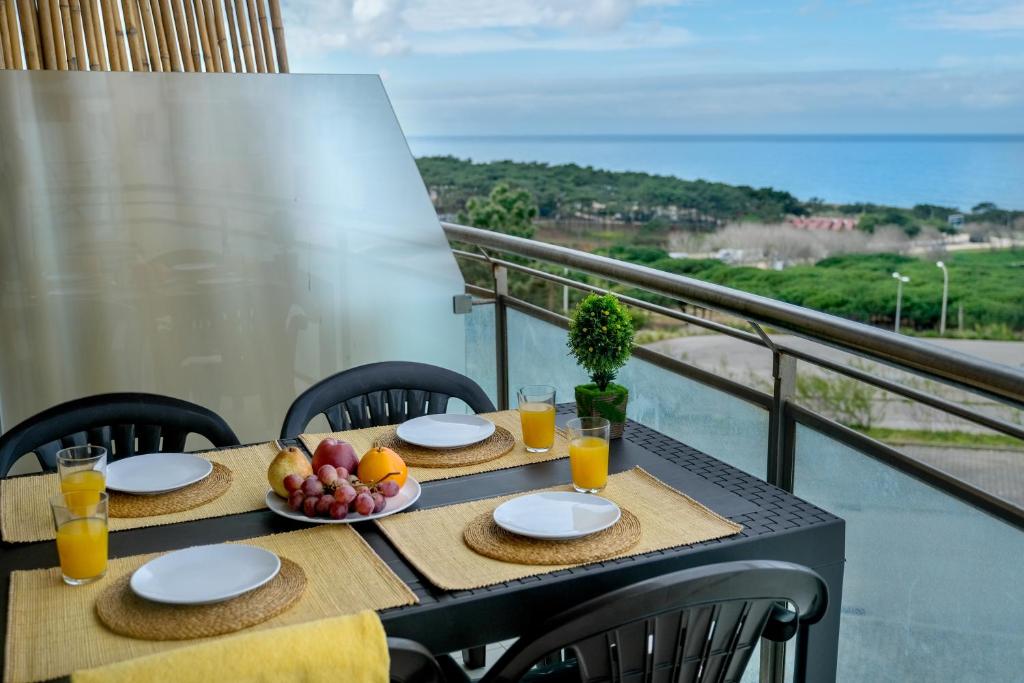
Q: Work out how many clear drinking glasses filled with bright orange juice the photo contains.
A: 4